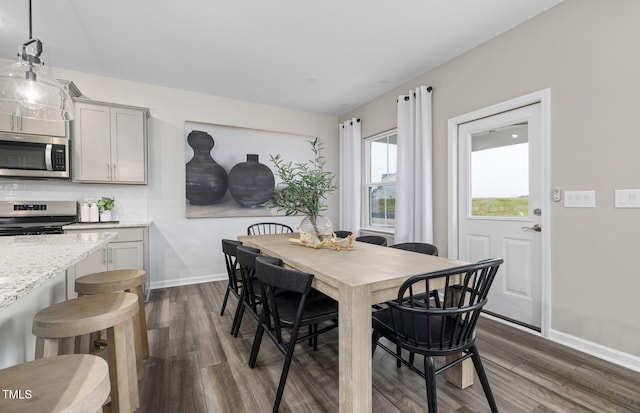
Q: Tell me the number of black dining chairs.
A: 8